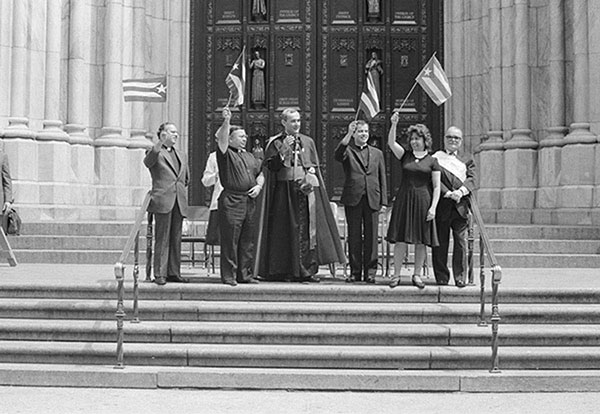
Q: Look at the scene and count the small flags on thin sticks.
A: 4